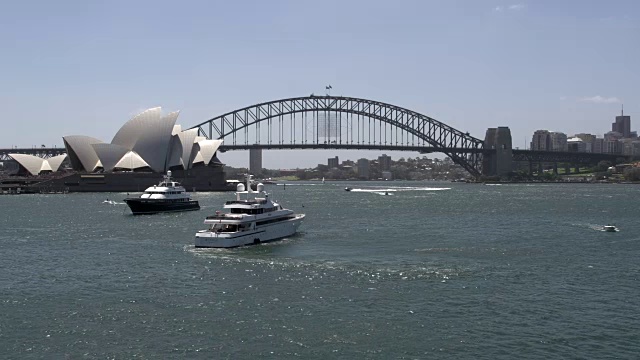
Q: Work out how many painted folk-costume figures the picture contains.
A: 0